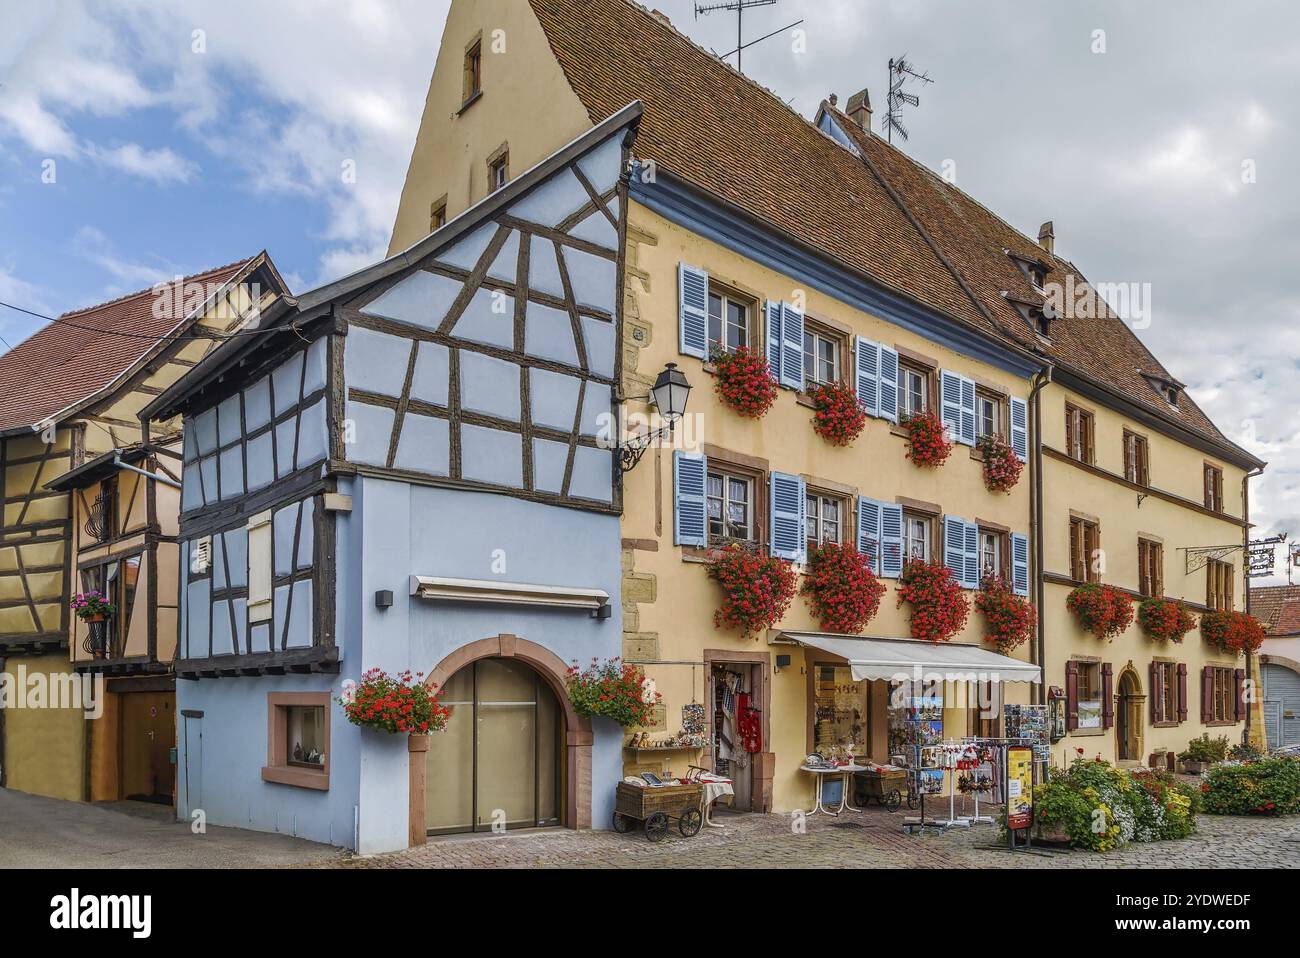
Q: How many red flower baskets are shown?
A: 13